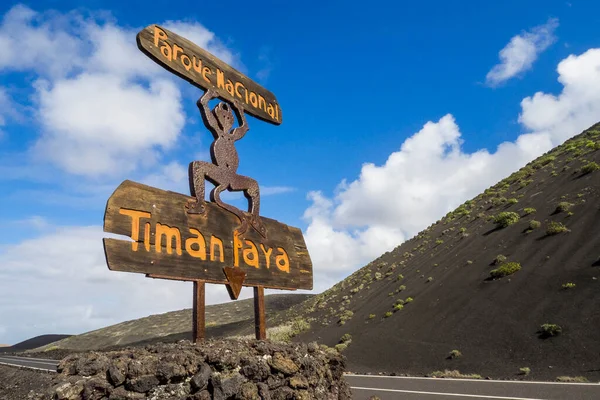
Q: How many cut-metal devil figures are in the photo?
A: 1